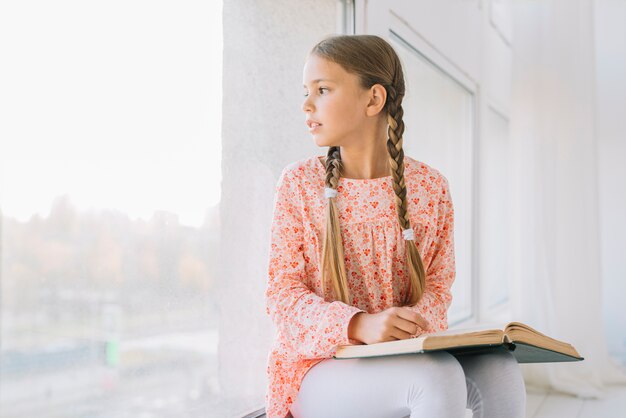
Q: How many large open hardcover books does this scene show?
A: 1